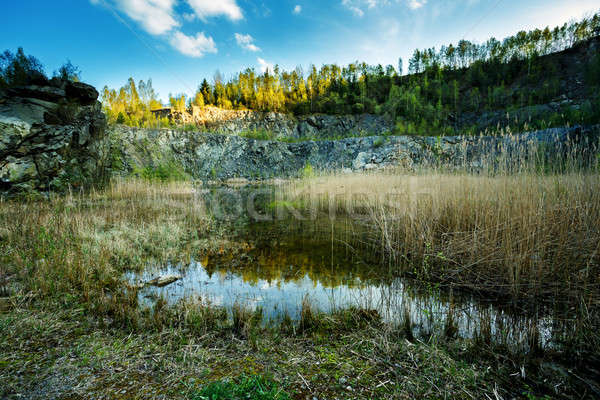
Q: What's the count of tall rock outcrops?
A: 1